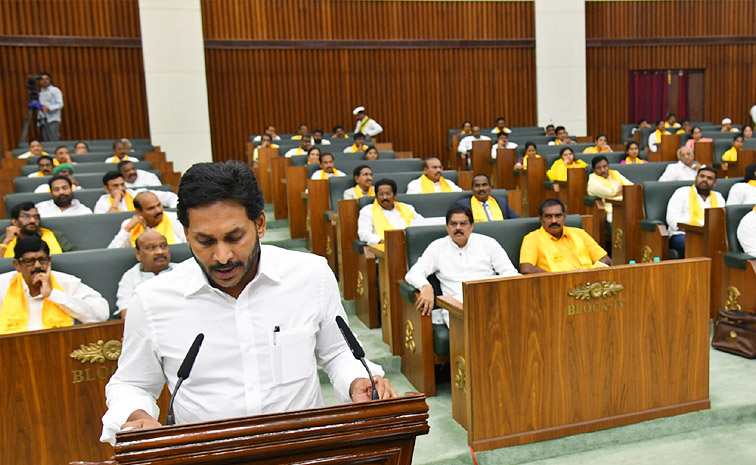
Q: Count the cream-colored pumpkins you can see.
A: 0